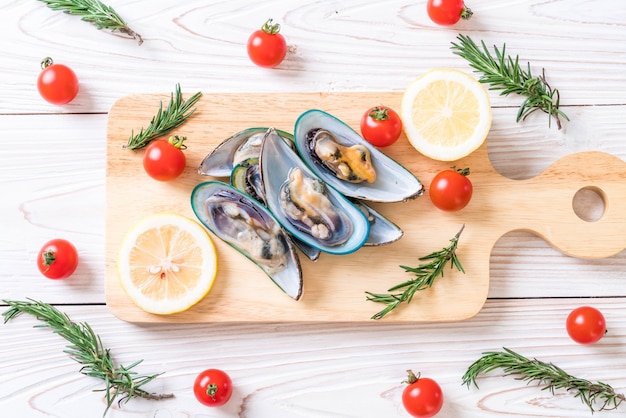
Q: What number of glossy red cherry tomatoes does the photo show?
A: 10